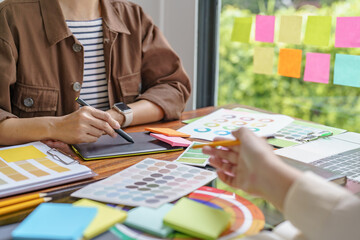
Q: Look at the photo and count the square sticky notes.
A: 15